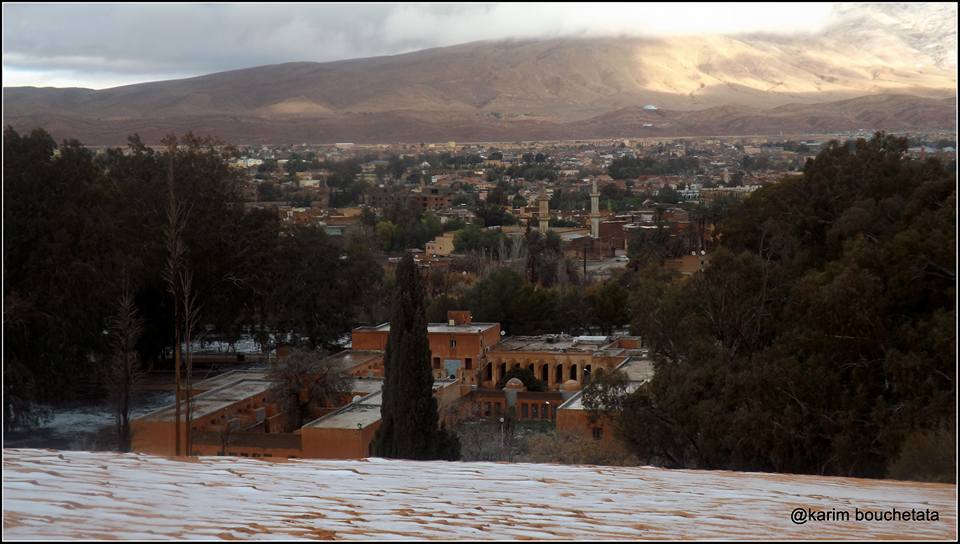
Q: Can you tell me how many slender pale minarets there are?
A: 2